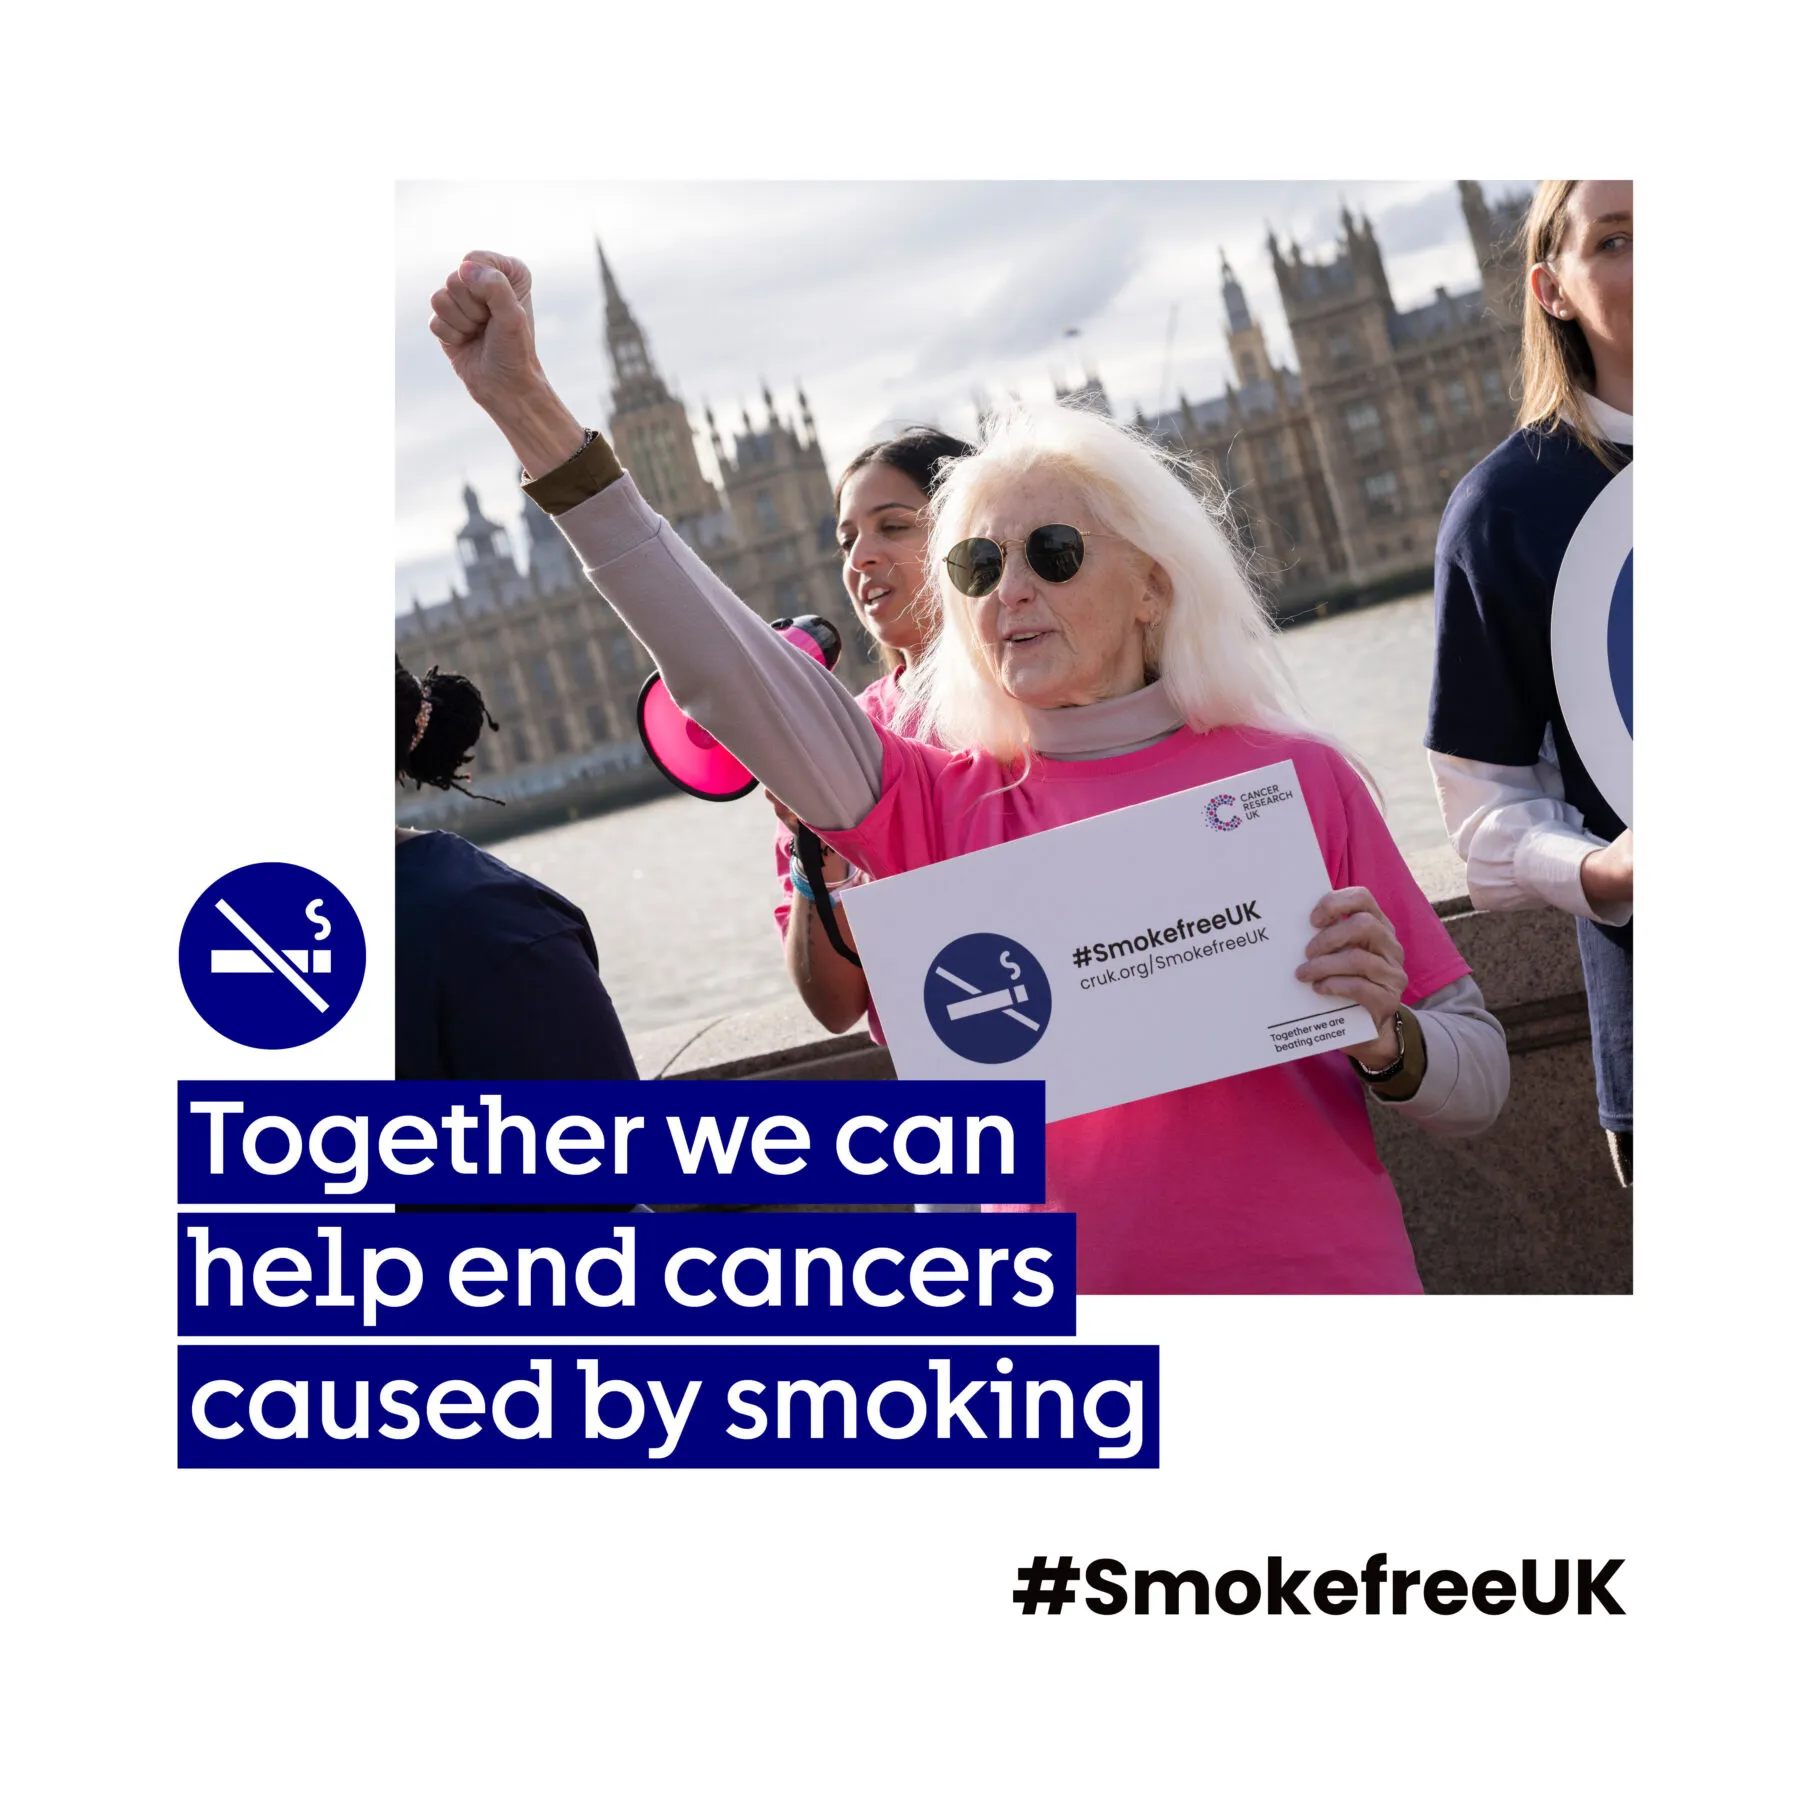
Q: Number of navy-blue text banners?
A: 3